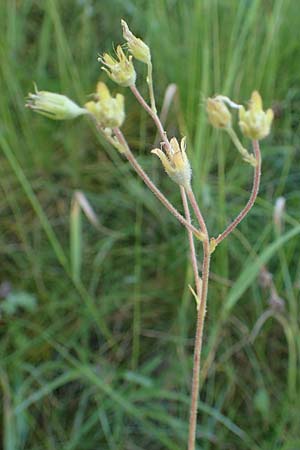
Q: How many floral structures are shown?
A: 7